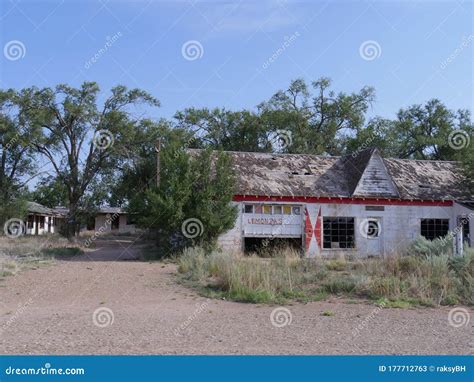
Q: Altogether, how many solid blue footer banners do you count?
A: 1